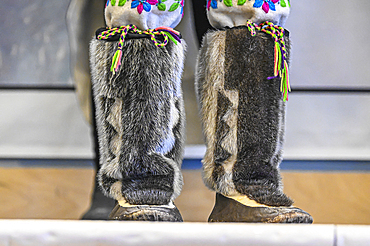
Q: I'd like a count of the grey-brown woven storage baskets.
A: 0